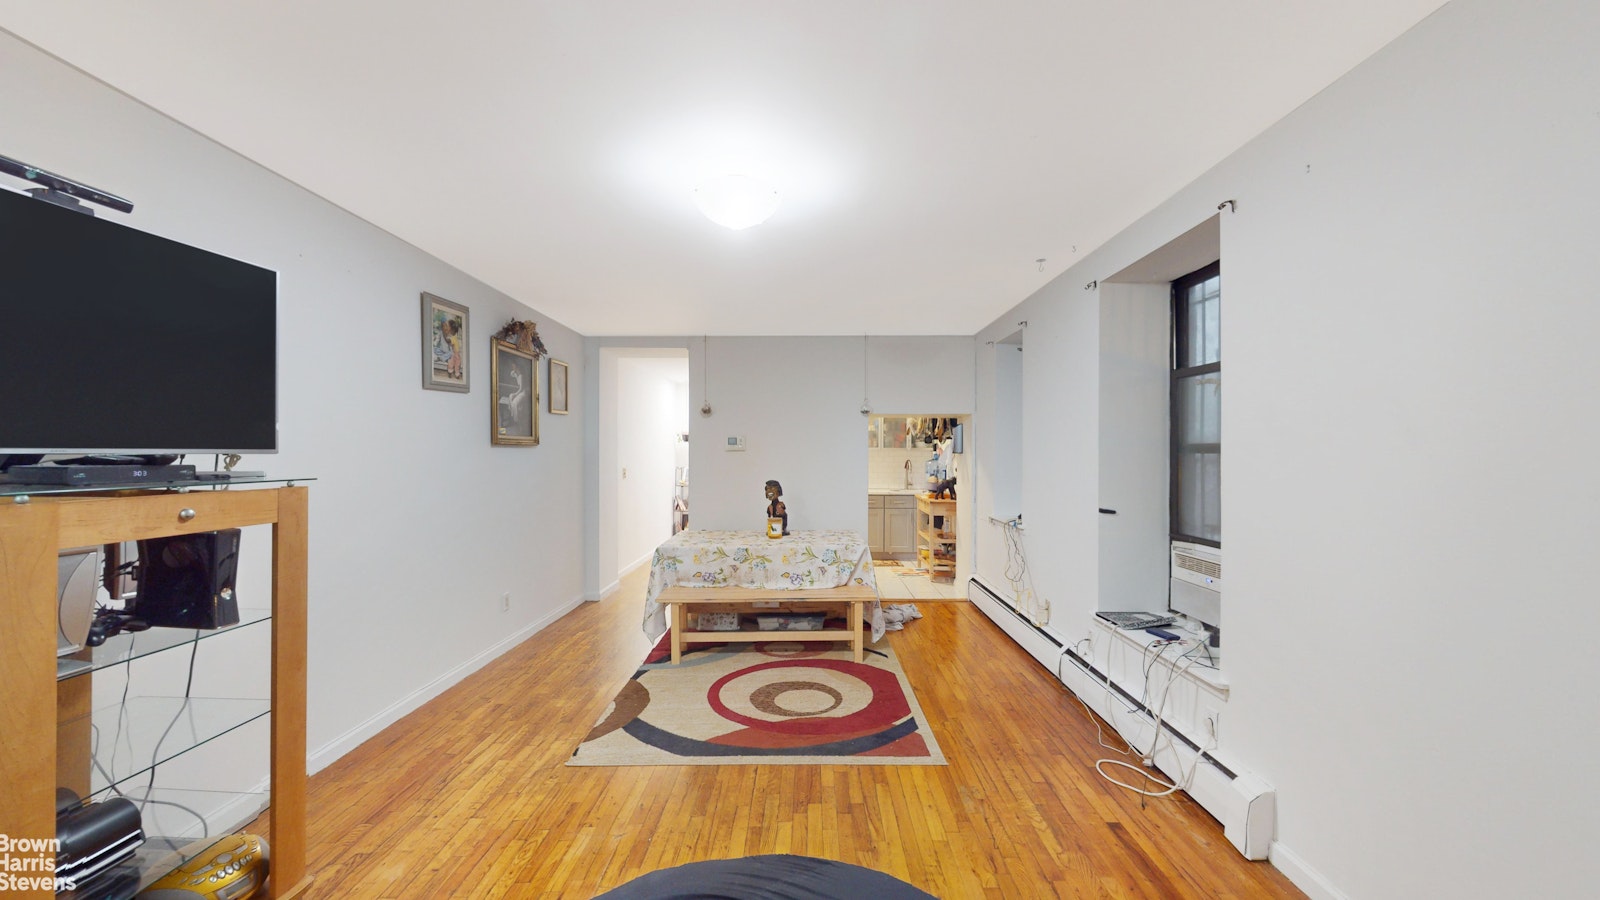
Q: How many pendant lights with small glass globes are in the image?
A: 2